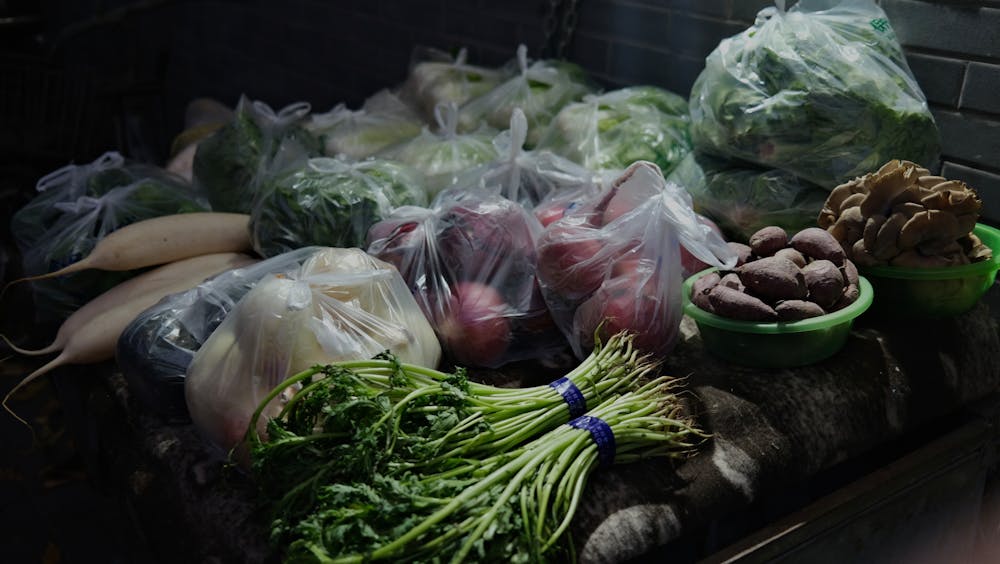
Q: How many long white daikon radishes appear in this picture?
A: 3